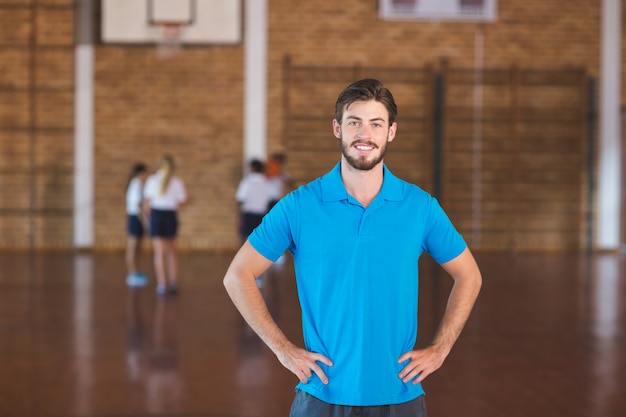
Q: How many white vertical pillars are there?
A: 3